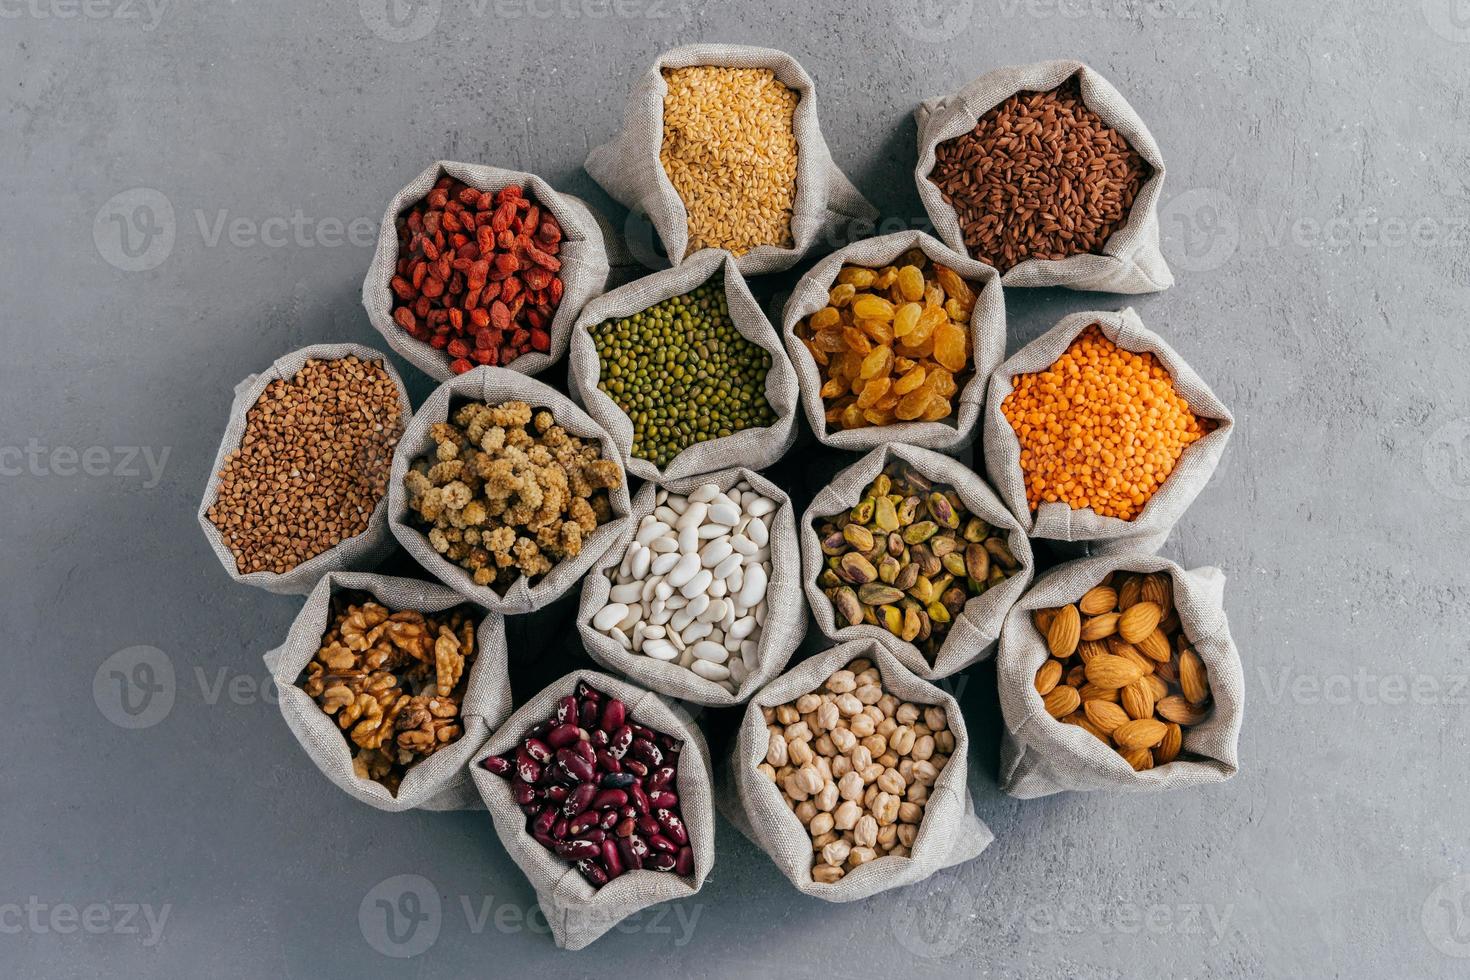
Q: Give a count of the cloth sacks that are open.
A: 14